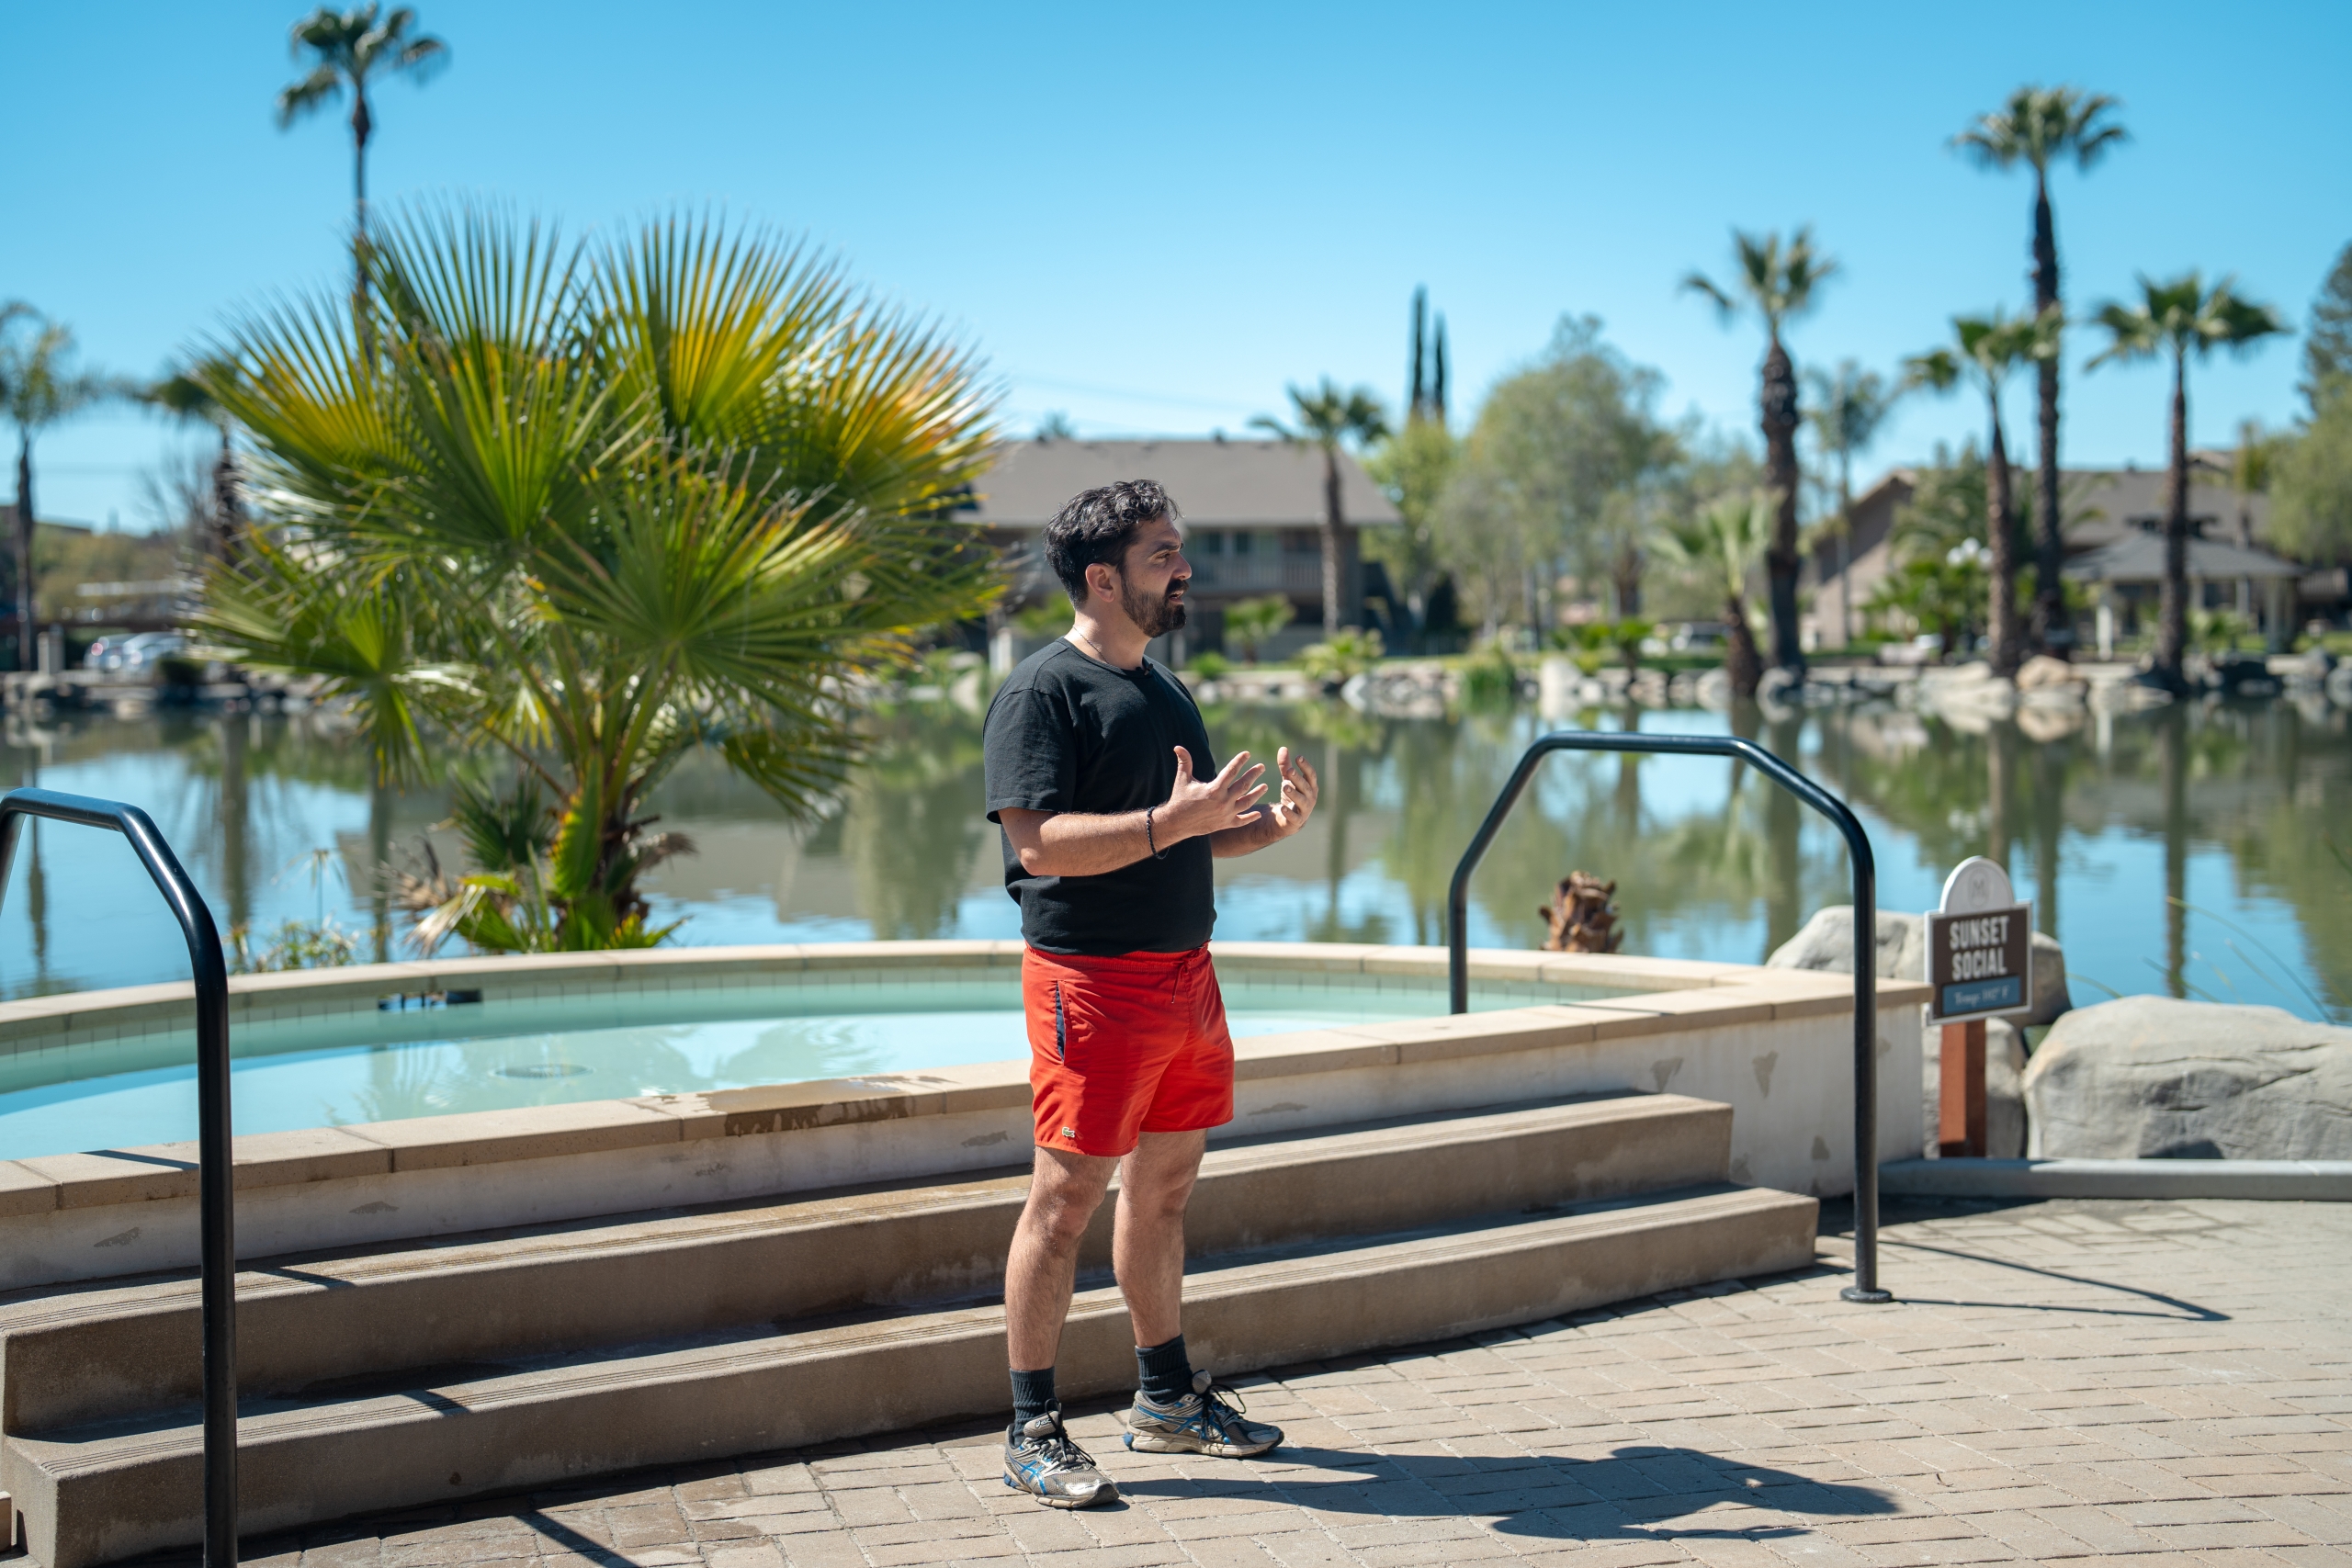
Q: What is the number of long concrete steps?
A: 2